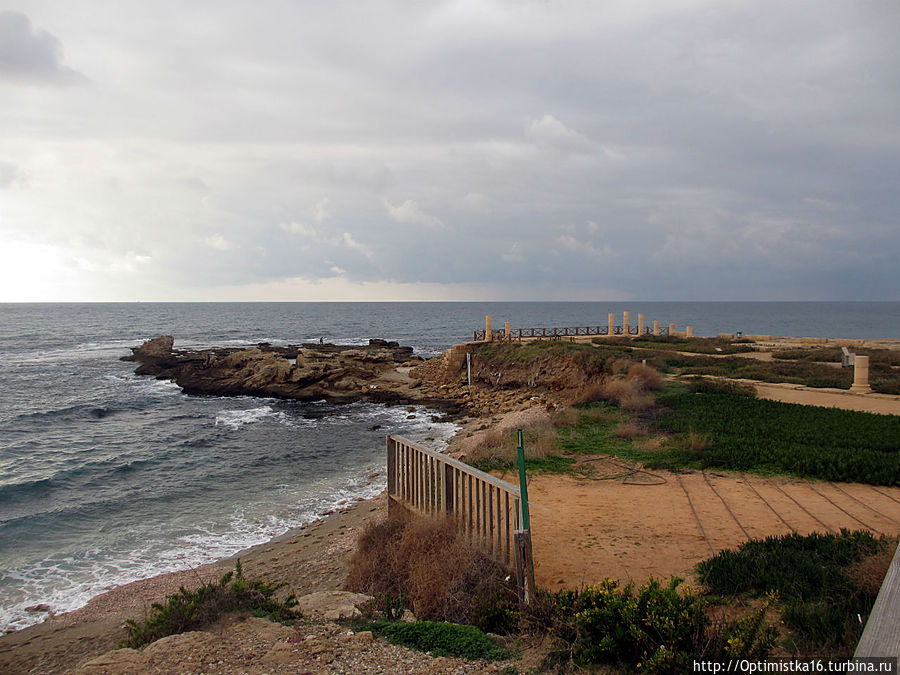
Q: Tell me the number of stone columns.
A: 9